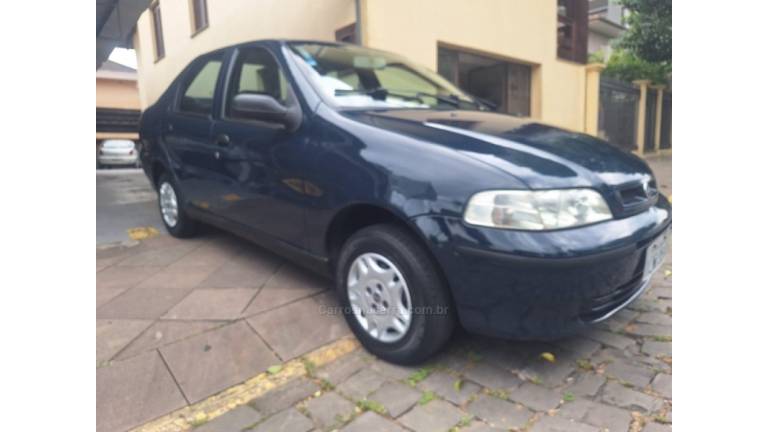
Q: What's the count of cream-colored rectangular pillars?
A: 3